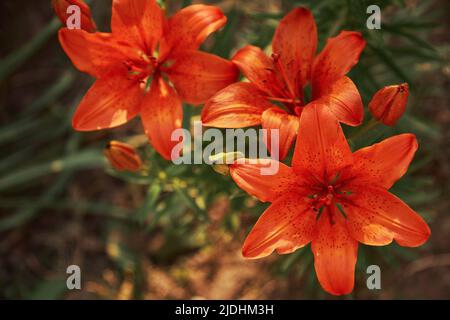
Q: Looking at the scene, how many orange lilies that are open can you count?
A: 3